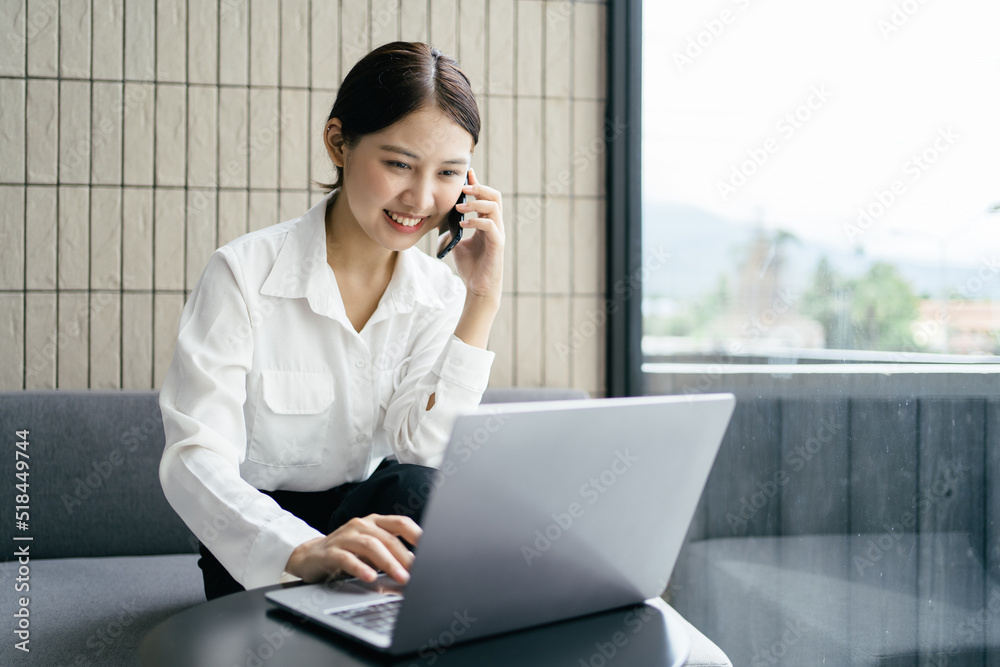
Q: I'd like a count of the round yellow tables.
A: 0